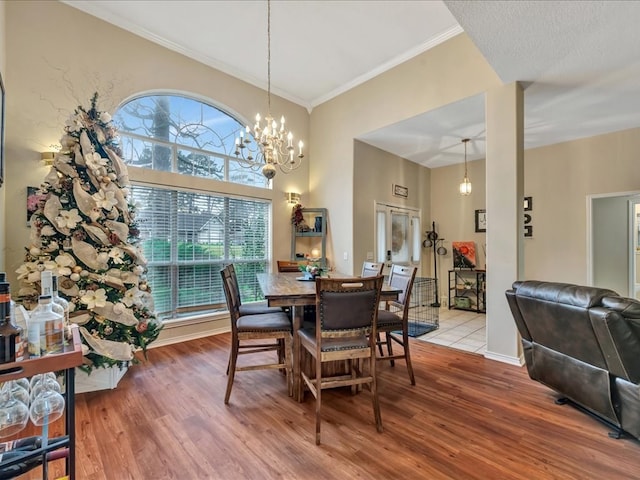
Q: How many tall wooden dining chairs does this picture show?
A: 6